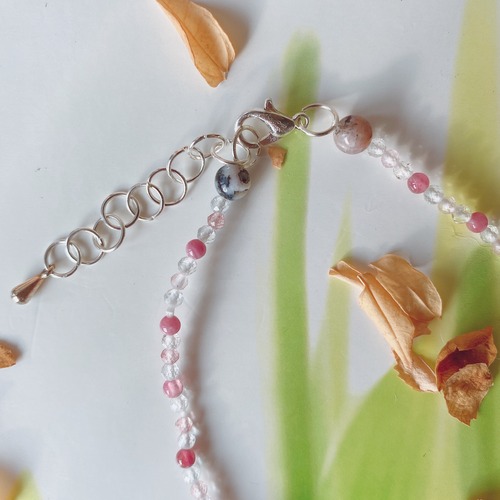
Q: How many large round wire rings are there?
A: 11